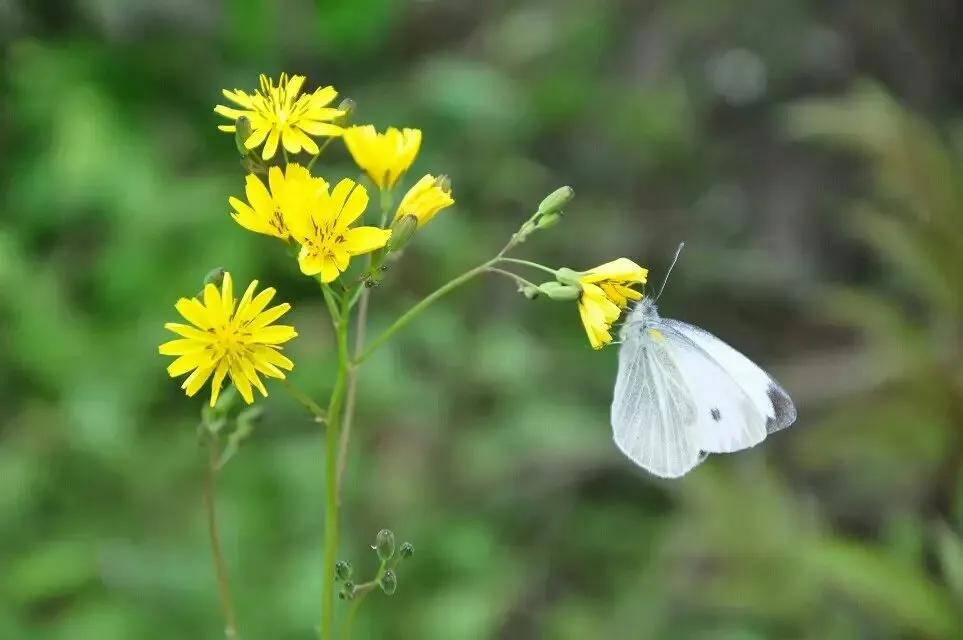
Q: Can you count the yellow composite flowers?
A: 7